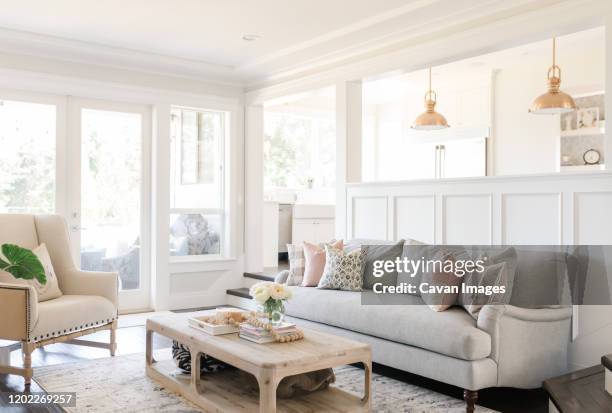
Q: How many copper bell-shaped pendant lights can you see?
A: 2